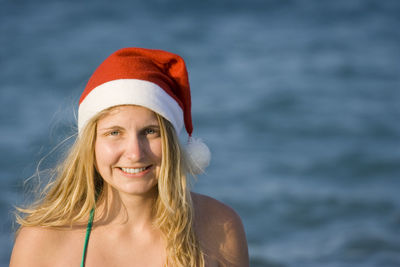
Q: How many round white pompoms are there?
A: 1